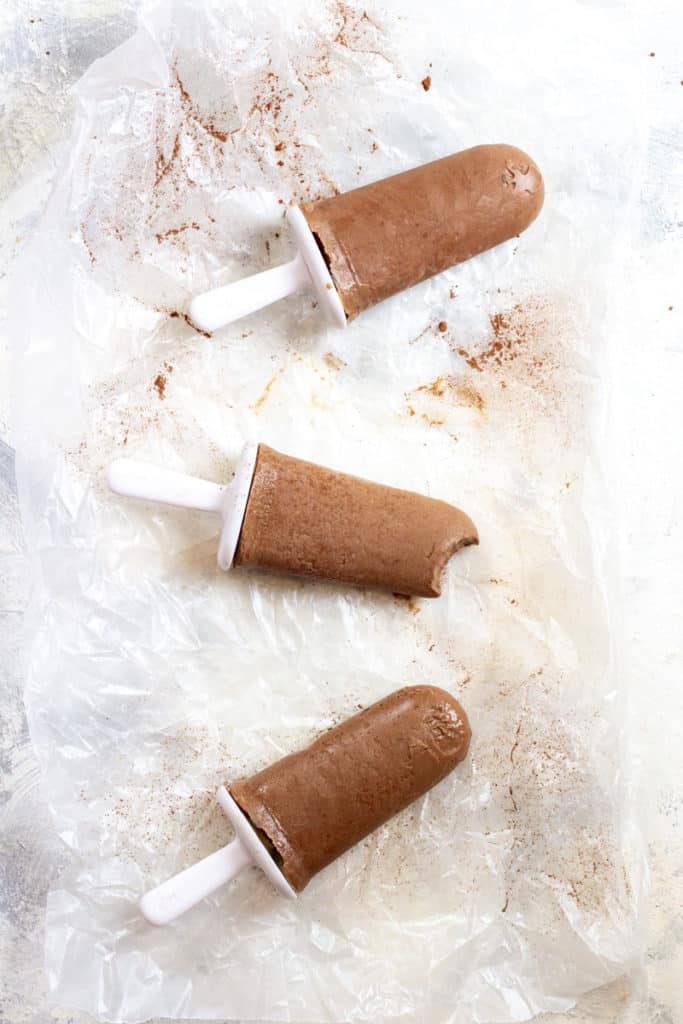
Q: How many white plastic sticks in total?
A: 3